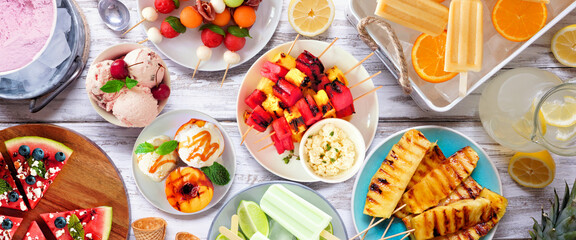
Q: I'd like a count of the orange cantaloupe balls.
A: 3